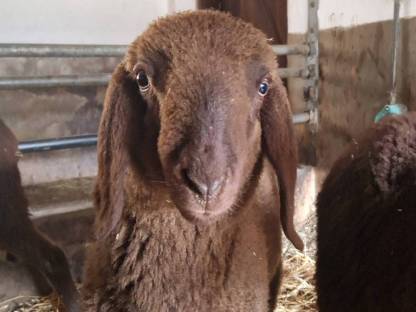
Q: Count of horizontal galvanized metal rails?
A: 3